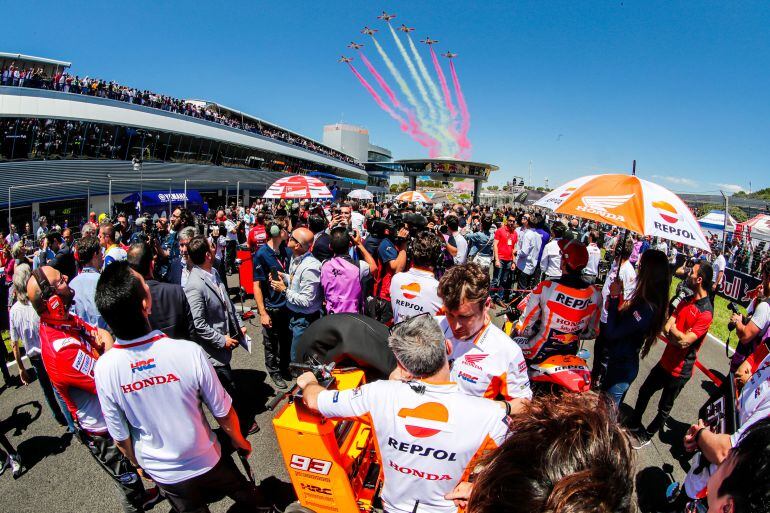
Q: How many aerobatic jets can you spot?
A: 7